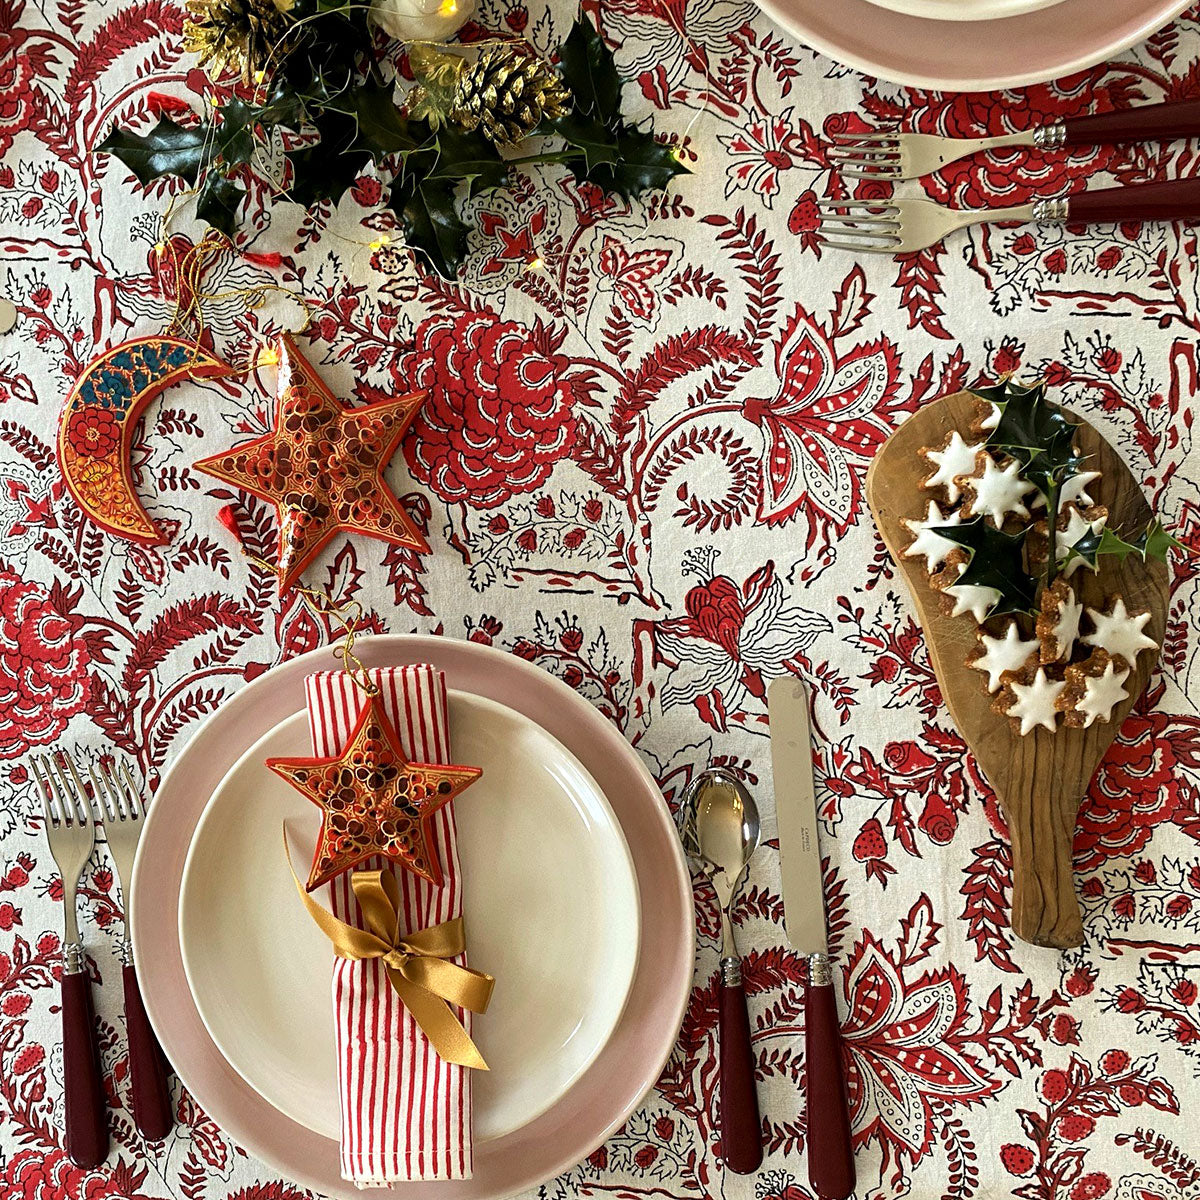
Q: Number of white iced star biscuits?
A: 12